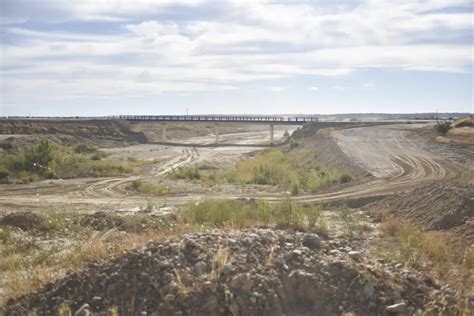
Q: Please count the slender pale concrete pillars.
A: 3